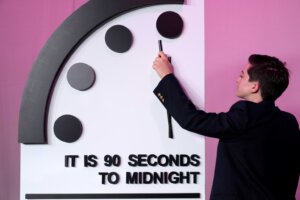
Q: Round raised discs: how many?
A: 4